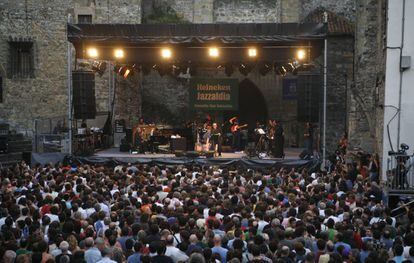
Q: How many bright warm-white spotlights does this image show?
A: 6